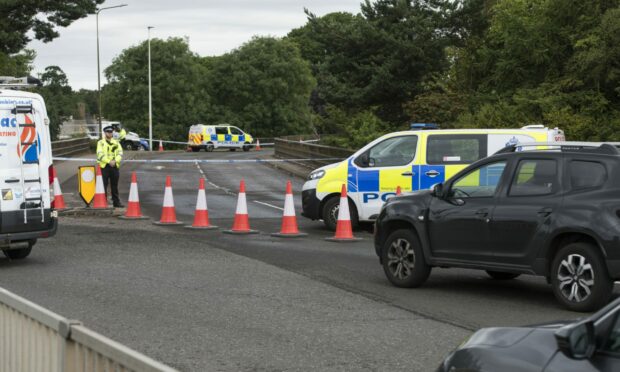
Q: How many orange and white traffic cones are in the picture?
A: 11